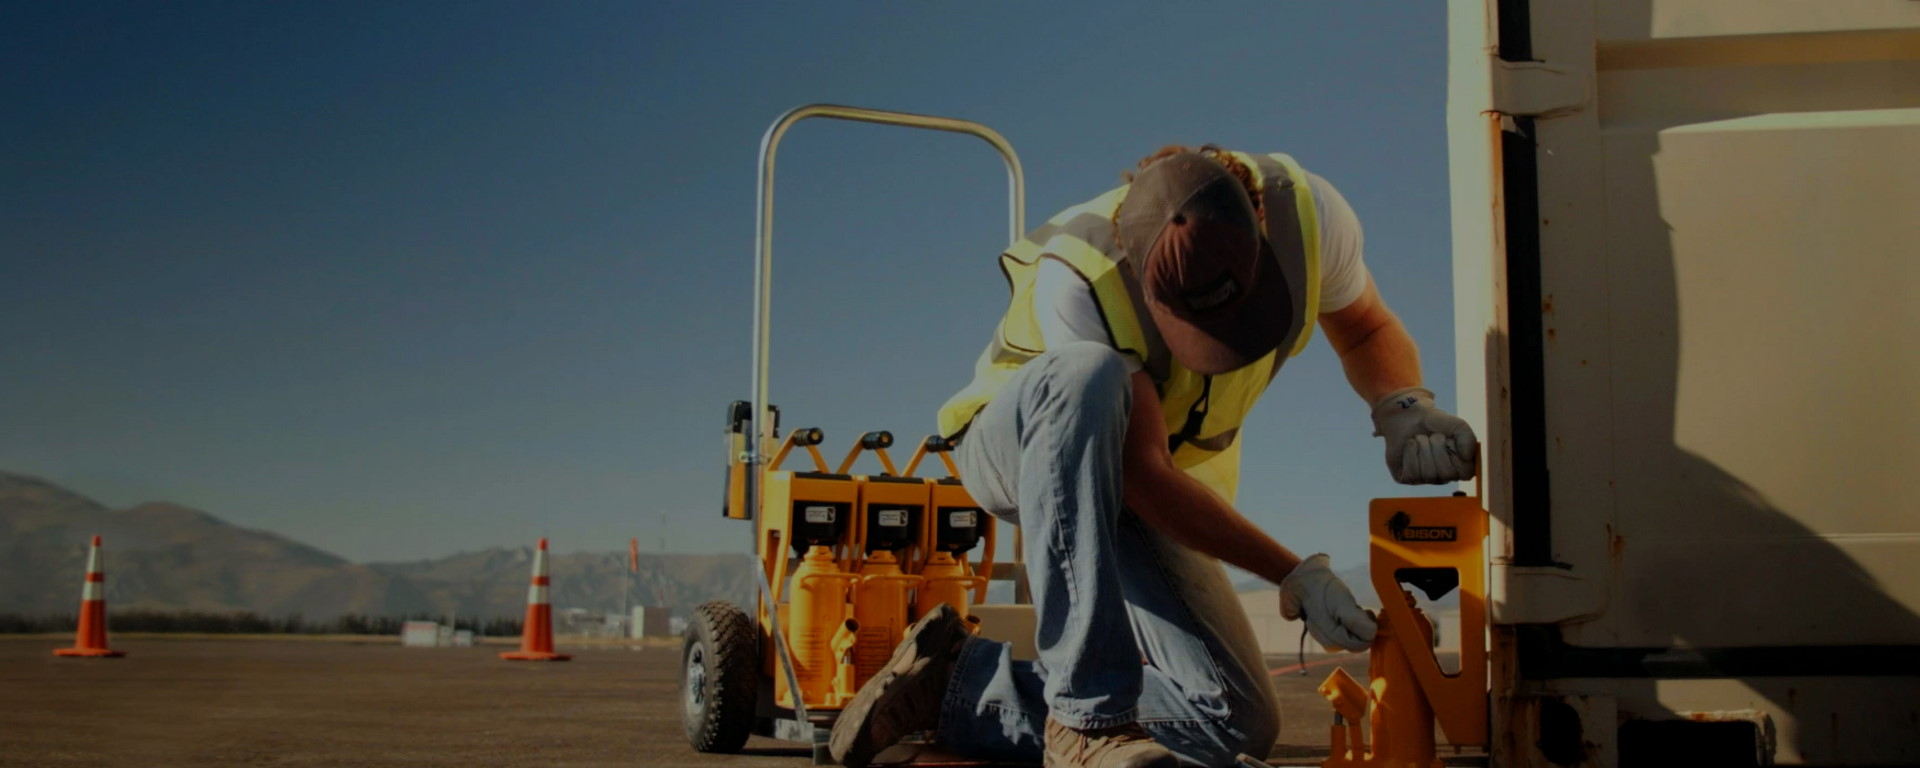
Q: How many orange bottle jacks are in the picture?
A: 4